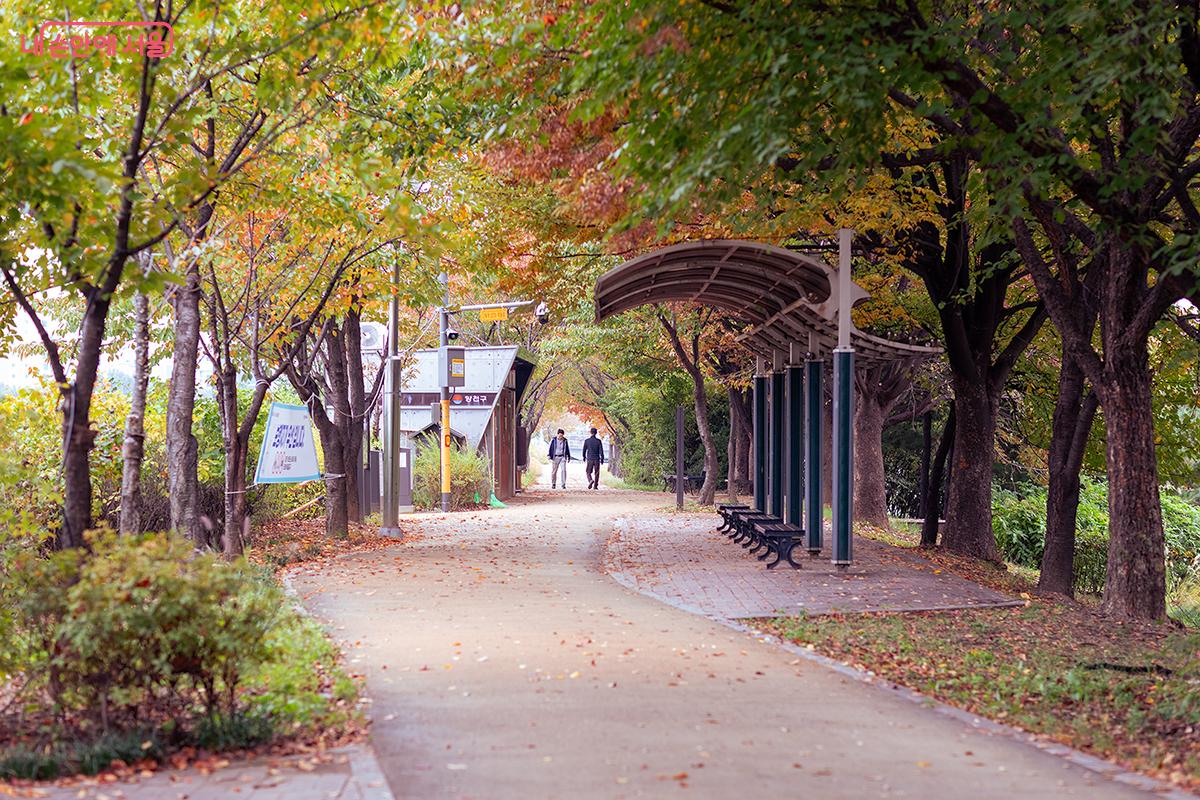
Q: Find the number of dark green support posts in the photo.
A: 5